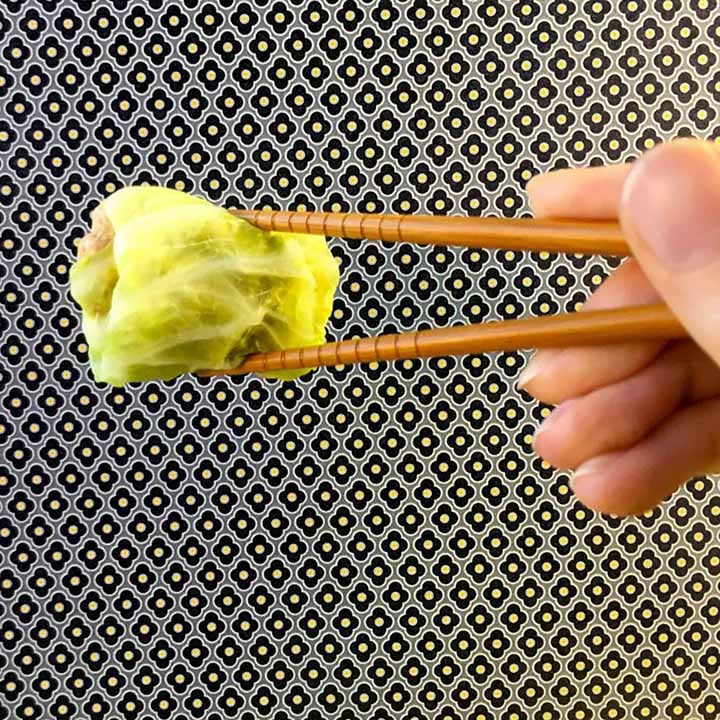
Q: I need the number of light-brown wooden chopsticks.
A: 2